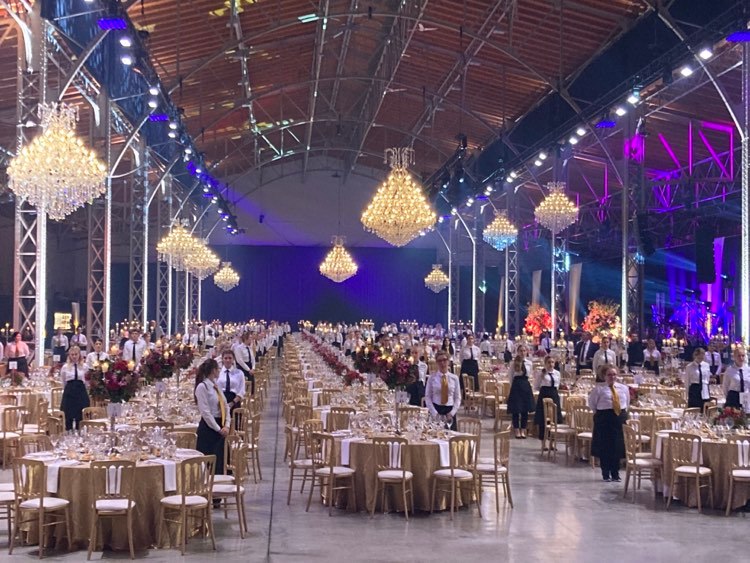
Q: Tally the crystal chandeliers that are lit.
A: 9